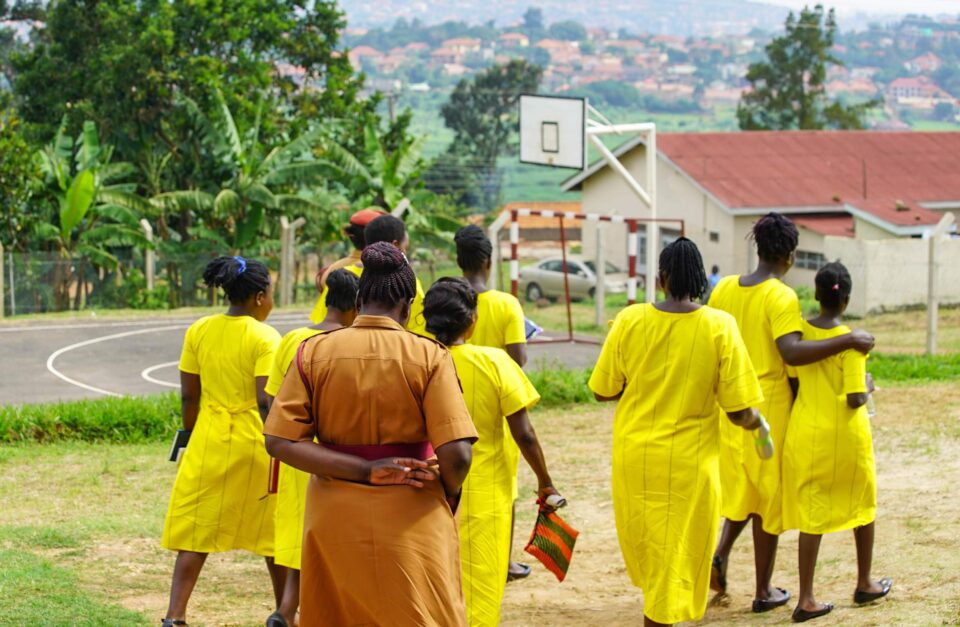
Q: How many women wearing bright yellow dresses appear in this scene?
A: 8